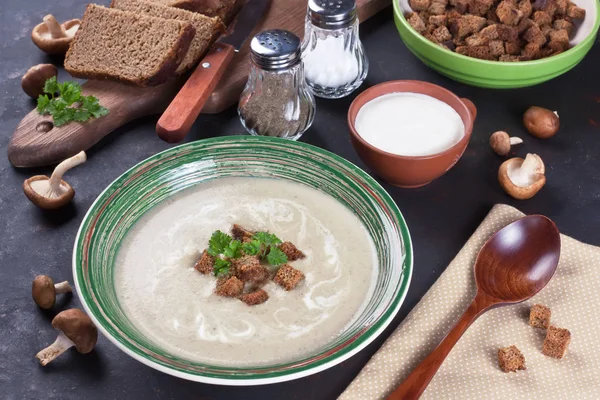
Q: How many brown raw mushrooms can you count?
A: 8